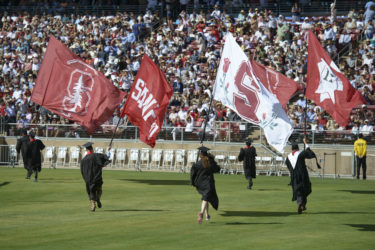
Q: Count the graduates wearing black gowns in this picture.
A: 6